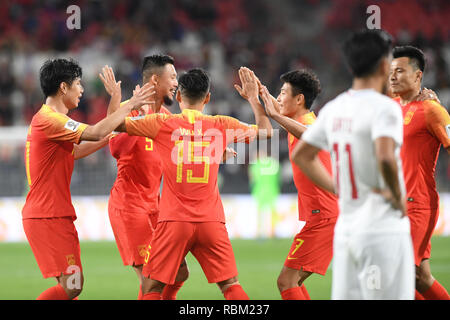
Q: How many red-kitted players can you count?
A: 5